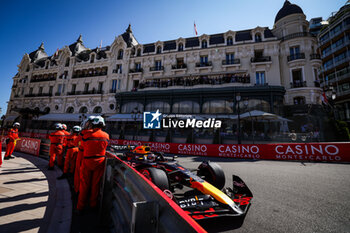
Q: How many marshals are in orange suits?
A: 6